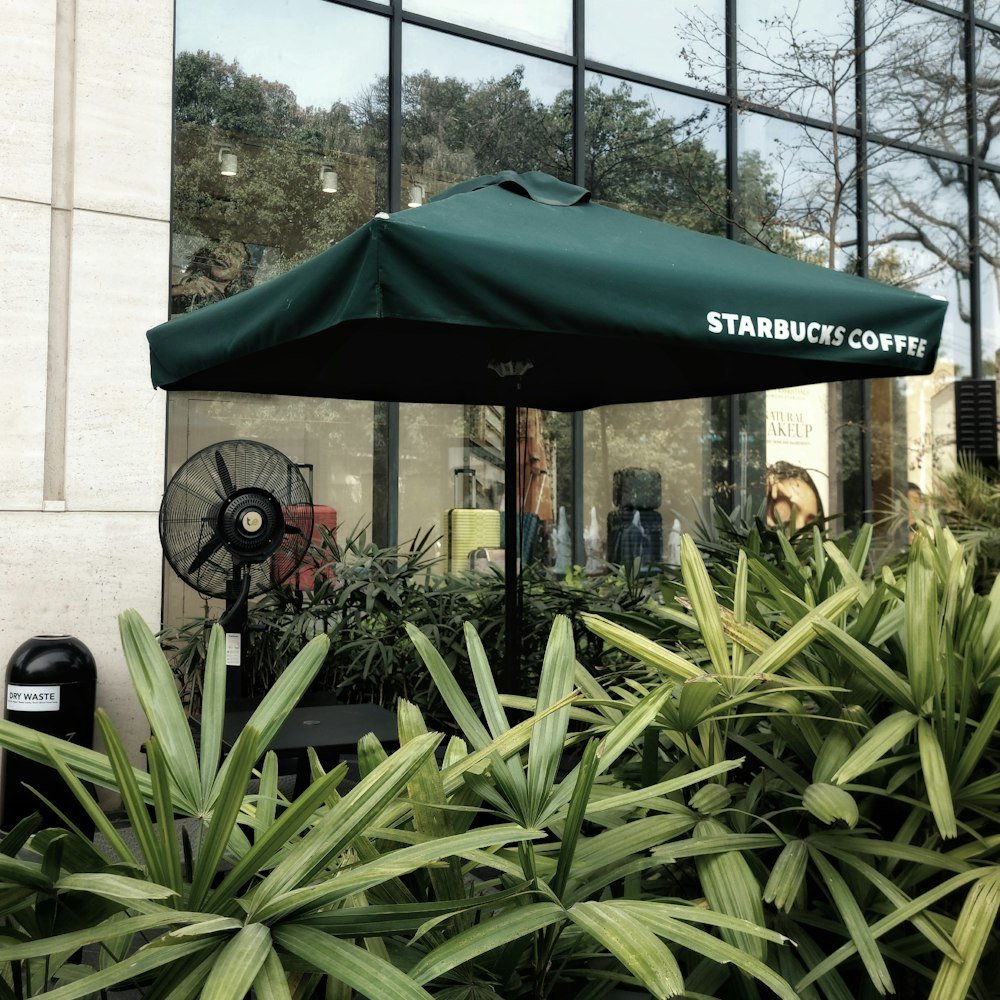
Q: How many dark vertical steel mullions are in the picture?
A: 5